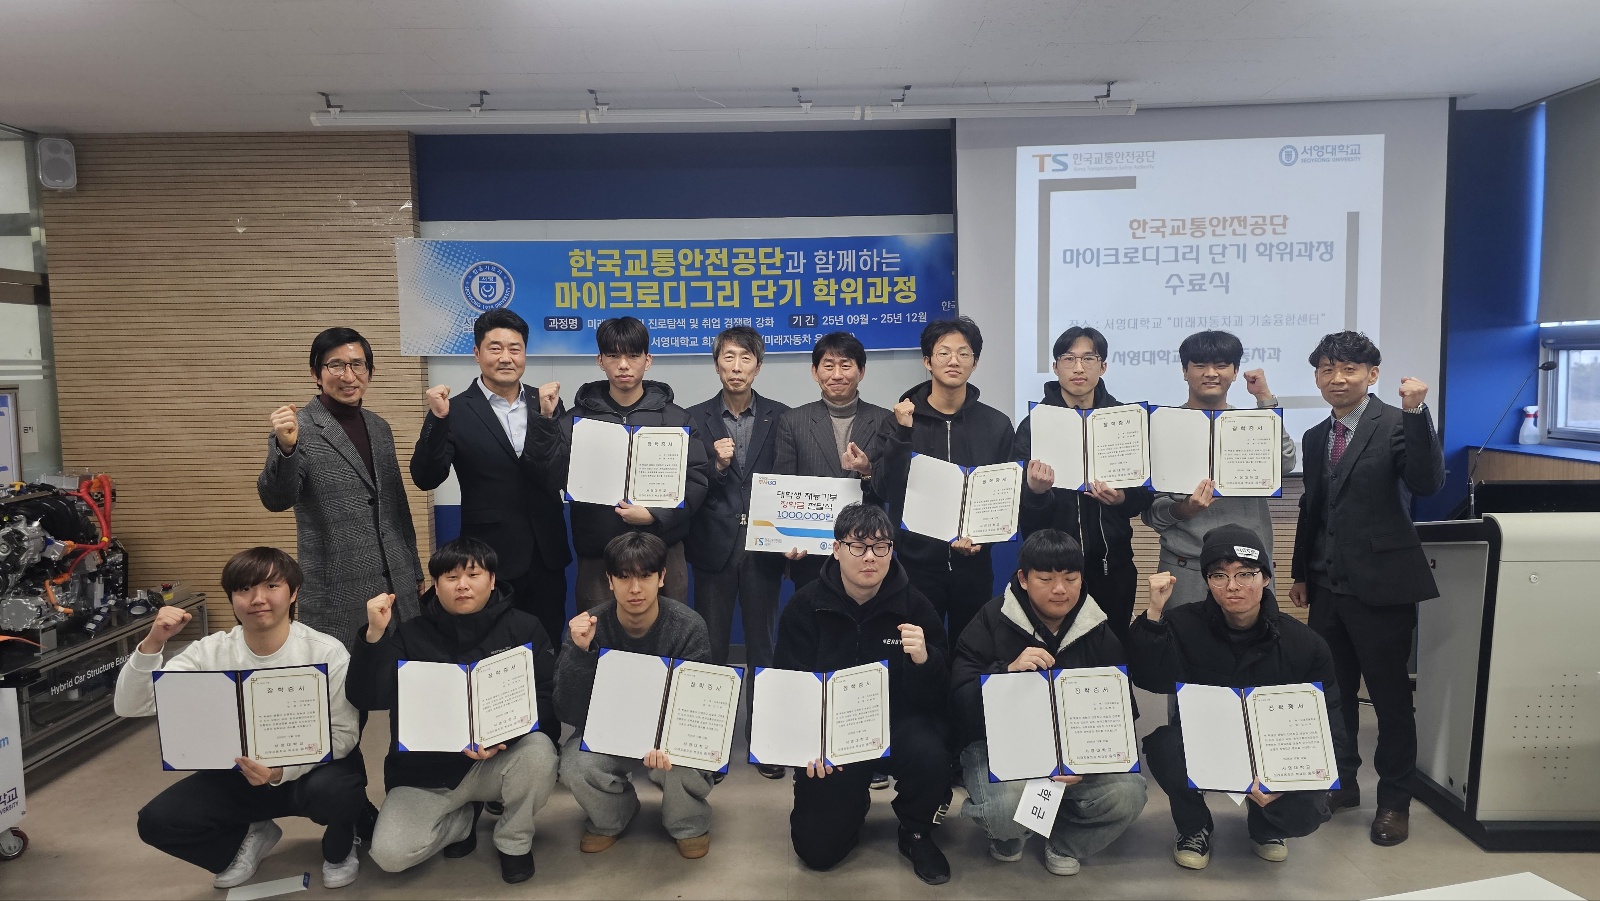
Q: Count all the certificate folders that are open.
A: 10